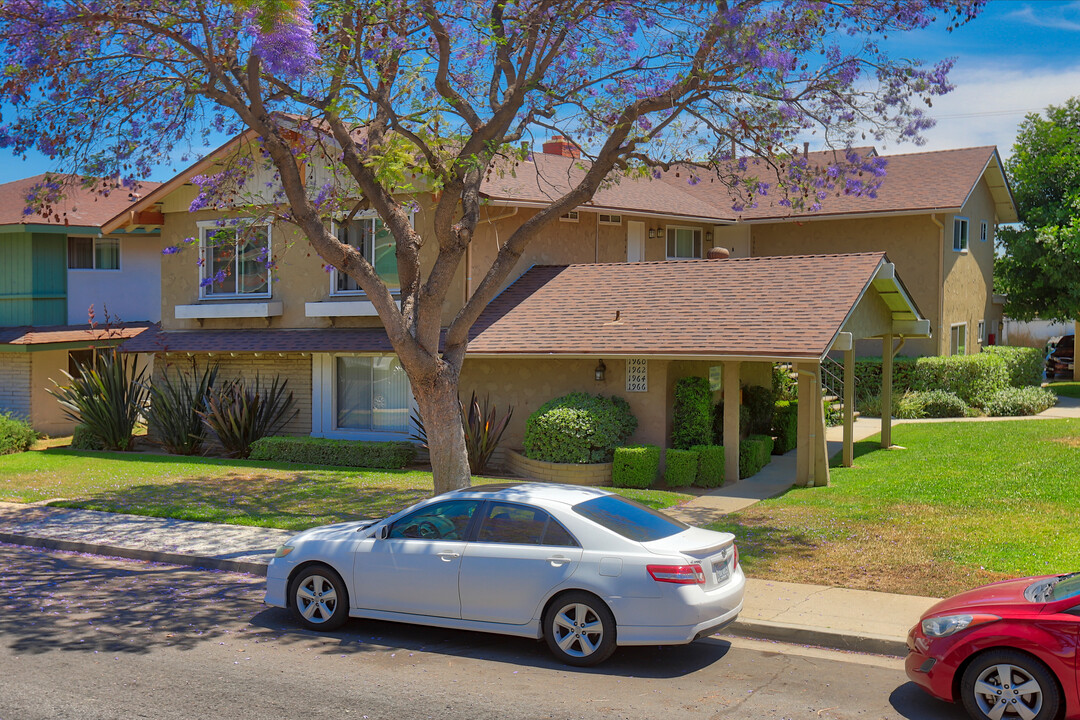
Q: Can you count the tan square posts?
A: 4